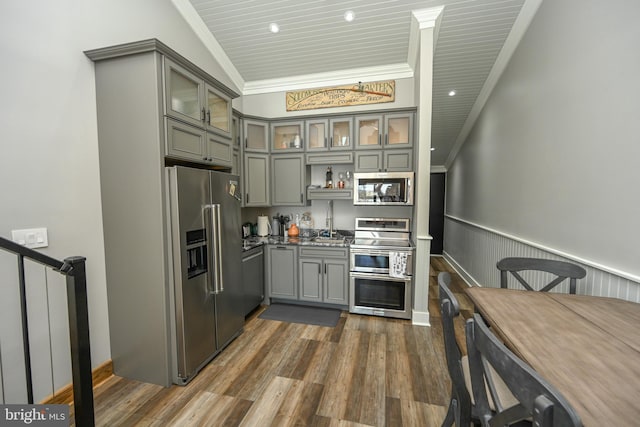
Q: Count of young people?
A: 0